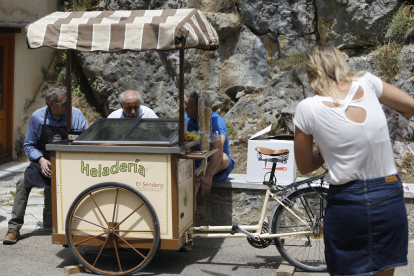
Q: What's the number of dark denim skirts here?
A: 1